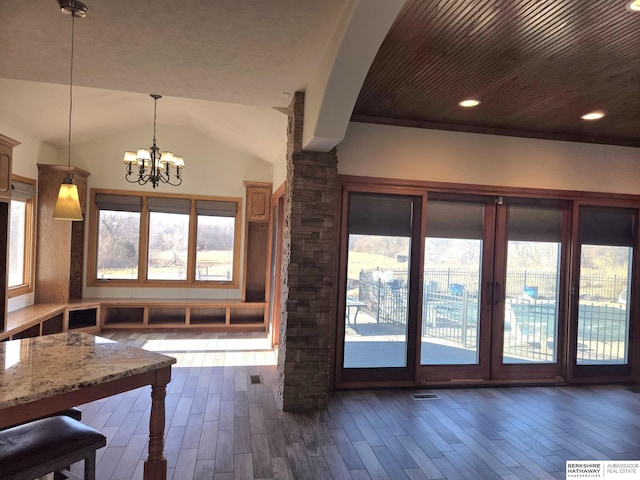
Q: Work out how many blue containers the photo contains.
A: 2